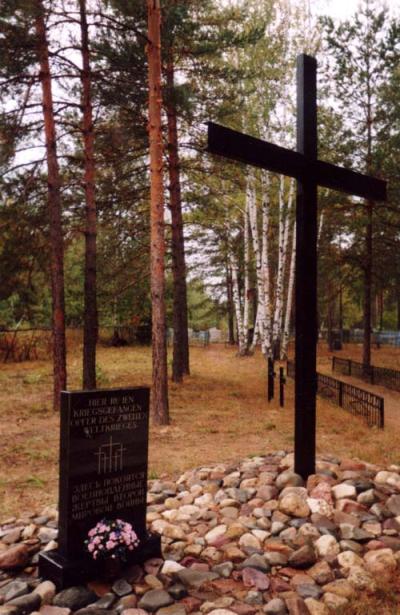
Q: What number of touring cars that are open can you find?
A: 0